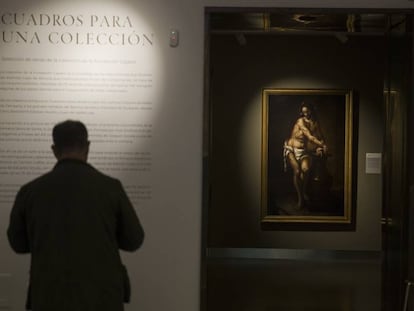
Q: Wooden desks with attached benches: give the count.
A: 0